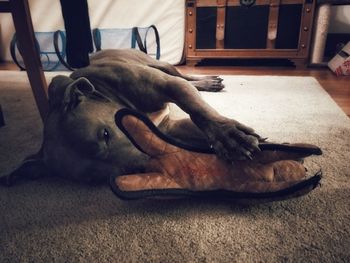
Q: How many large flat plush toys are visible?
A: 1